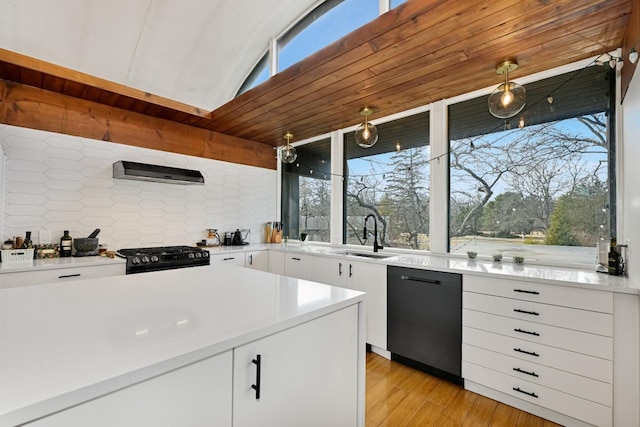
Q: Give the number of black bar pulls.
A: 13